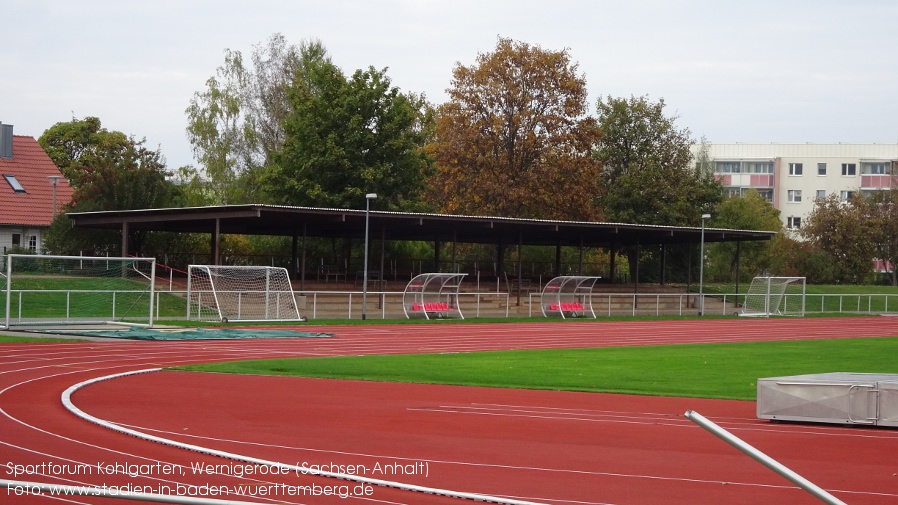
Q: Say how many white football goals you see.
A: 3